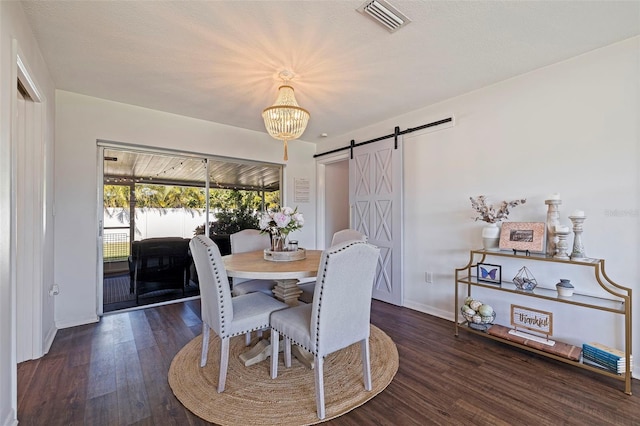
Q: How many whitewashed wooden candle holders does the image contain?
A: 3